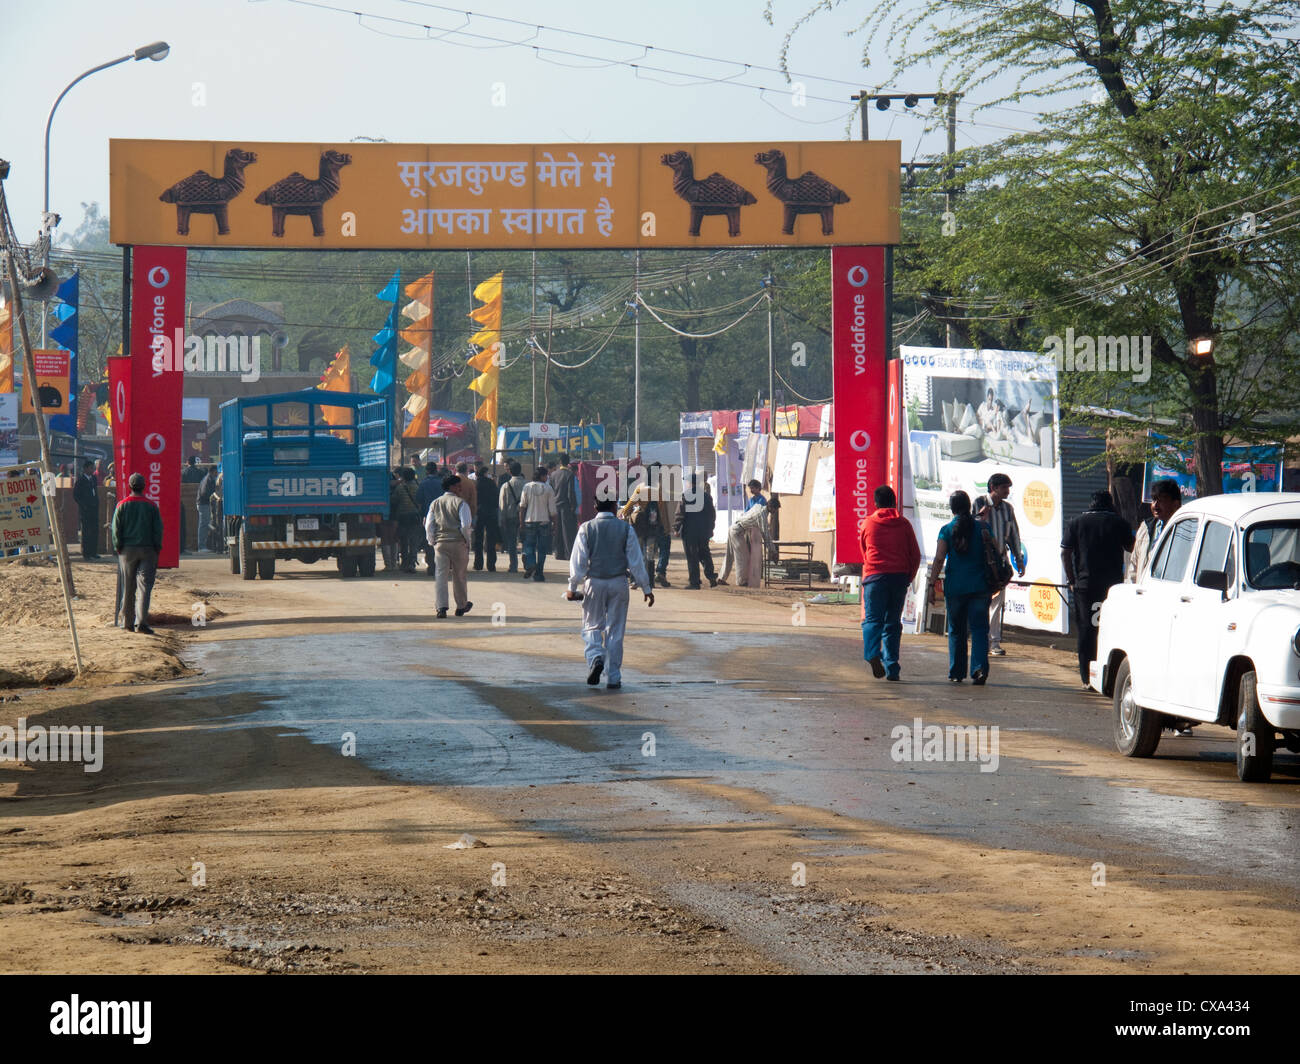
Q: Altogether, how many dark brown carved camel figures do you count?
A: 4